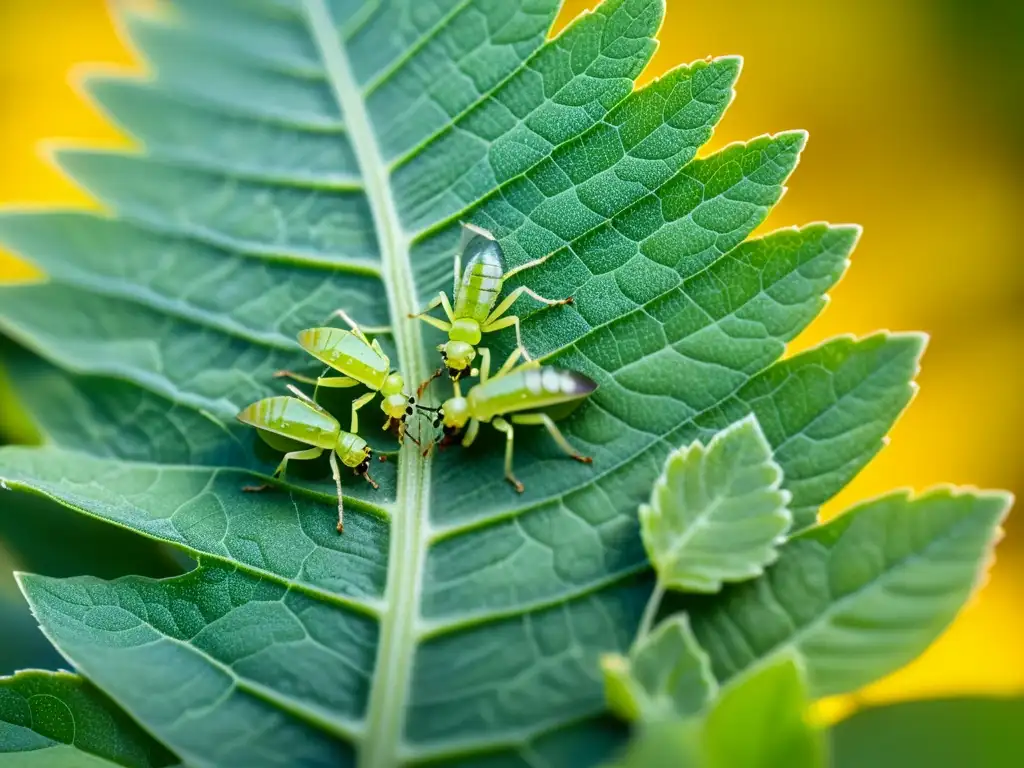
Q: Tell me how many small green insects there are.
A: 4